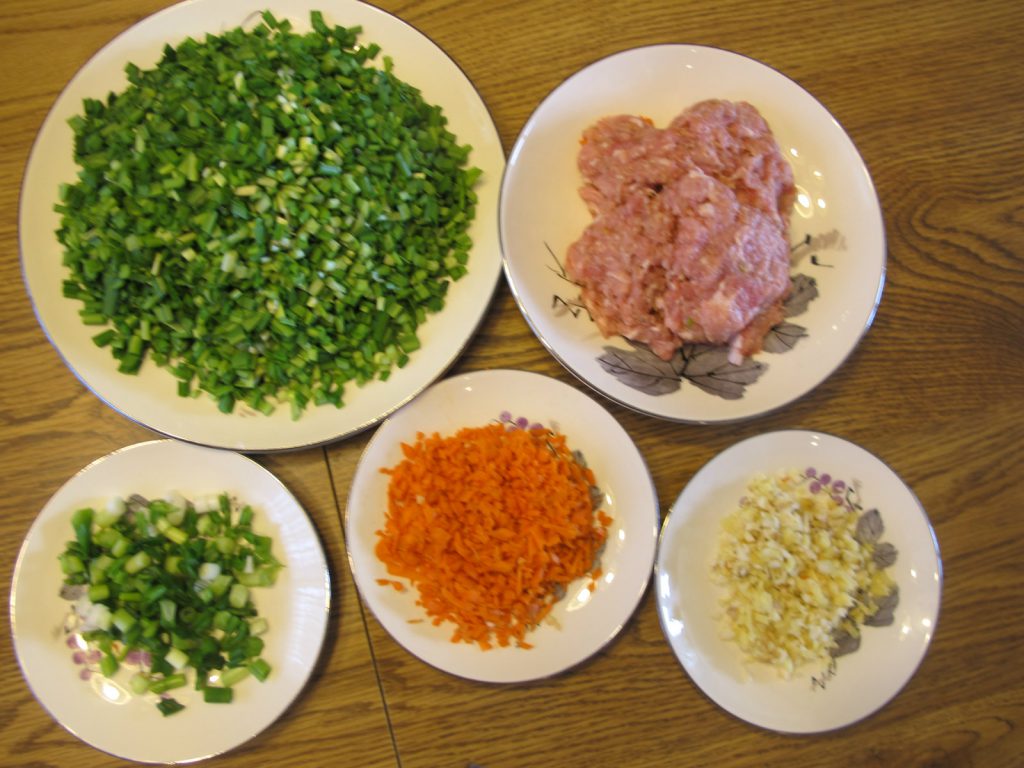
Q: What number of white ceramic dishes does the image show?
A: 5